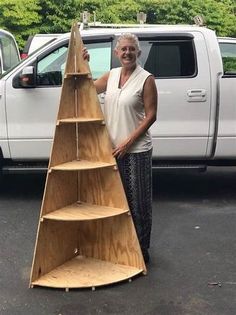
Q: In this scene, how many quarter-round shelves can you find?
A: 5